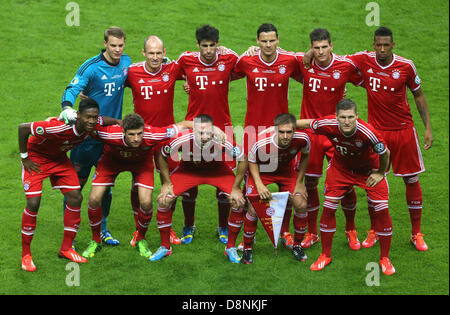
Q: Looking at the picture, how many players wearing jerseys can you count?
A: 11